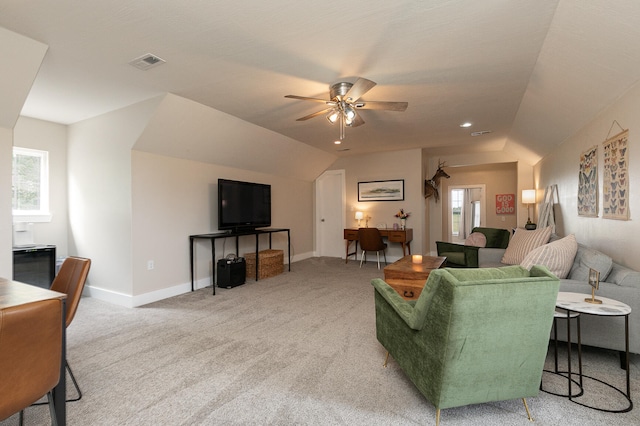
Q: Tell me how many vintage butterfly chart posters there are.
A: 2